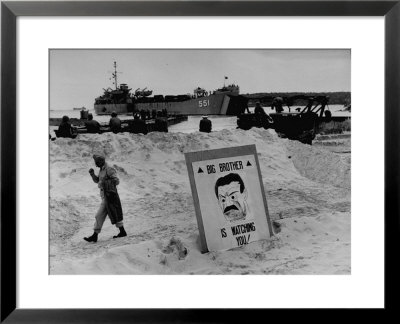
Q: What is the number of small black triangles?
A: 2